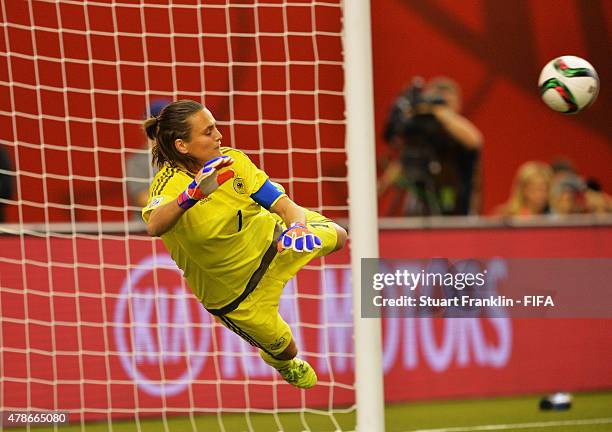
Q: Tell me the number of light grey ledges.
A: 1